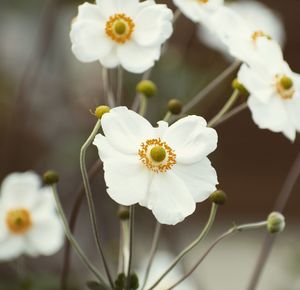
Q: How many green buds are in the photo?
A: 8